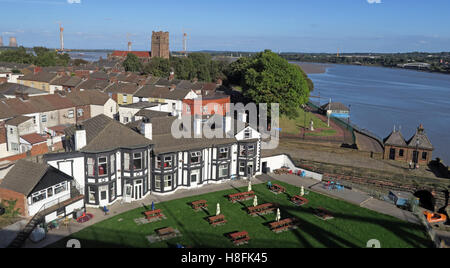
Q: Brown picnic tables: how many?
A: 11